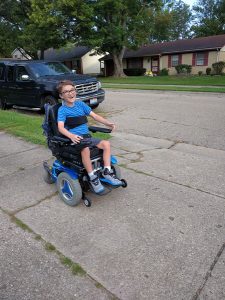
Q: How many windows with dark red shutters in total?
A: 2